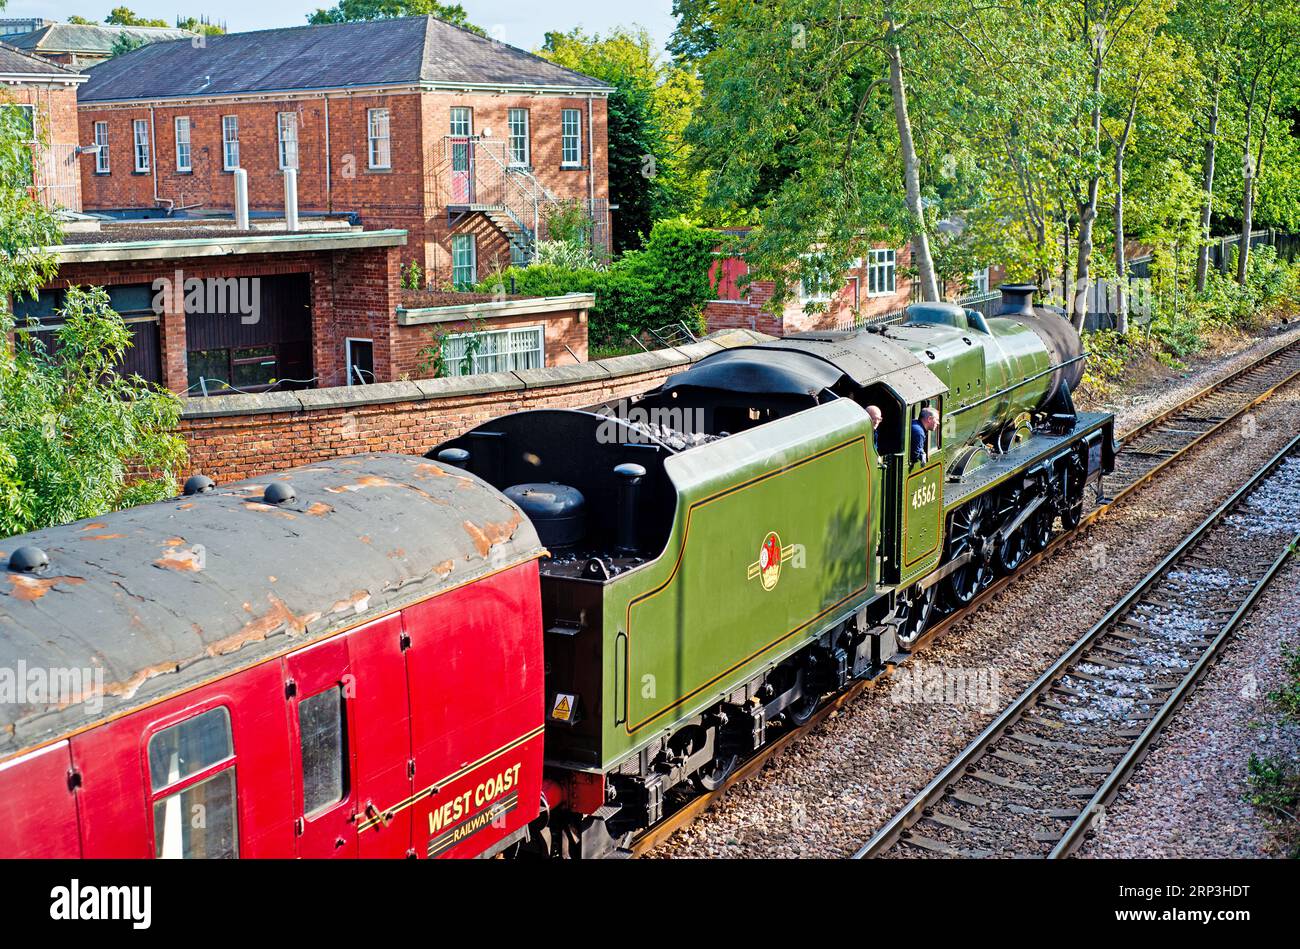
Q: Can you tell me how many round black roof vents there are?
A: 3